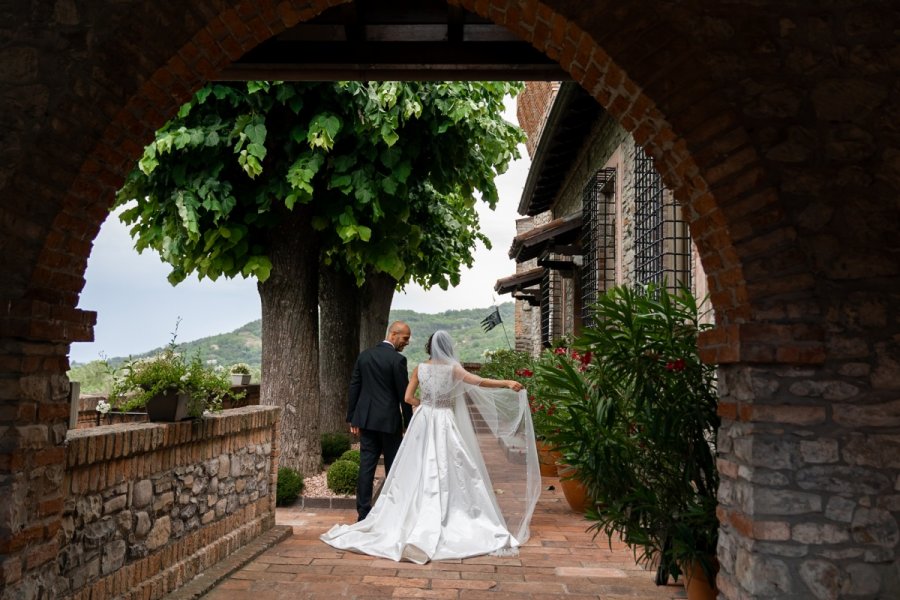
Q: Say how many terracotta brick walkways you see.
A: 1